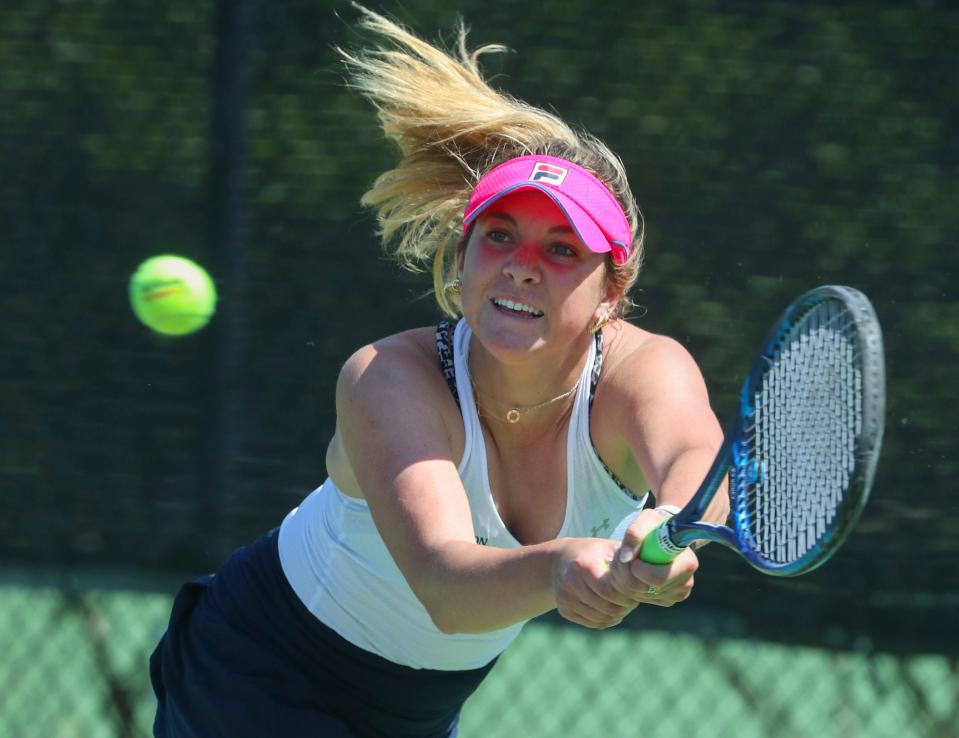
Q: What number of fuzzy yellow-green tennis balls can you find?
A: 1